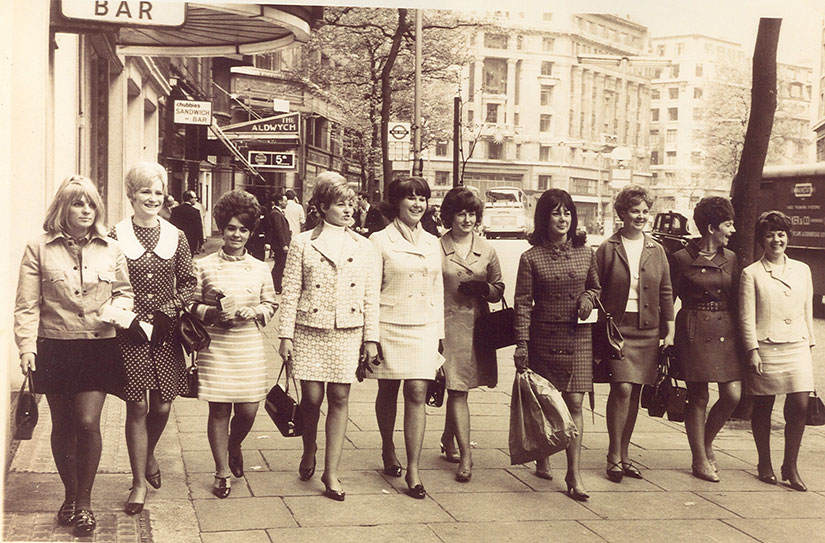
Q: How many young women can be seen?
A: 10